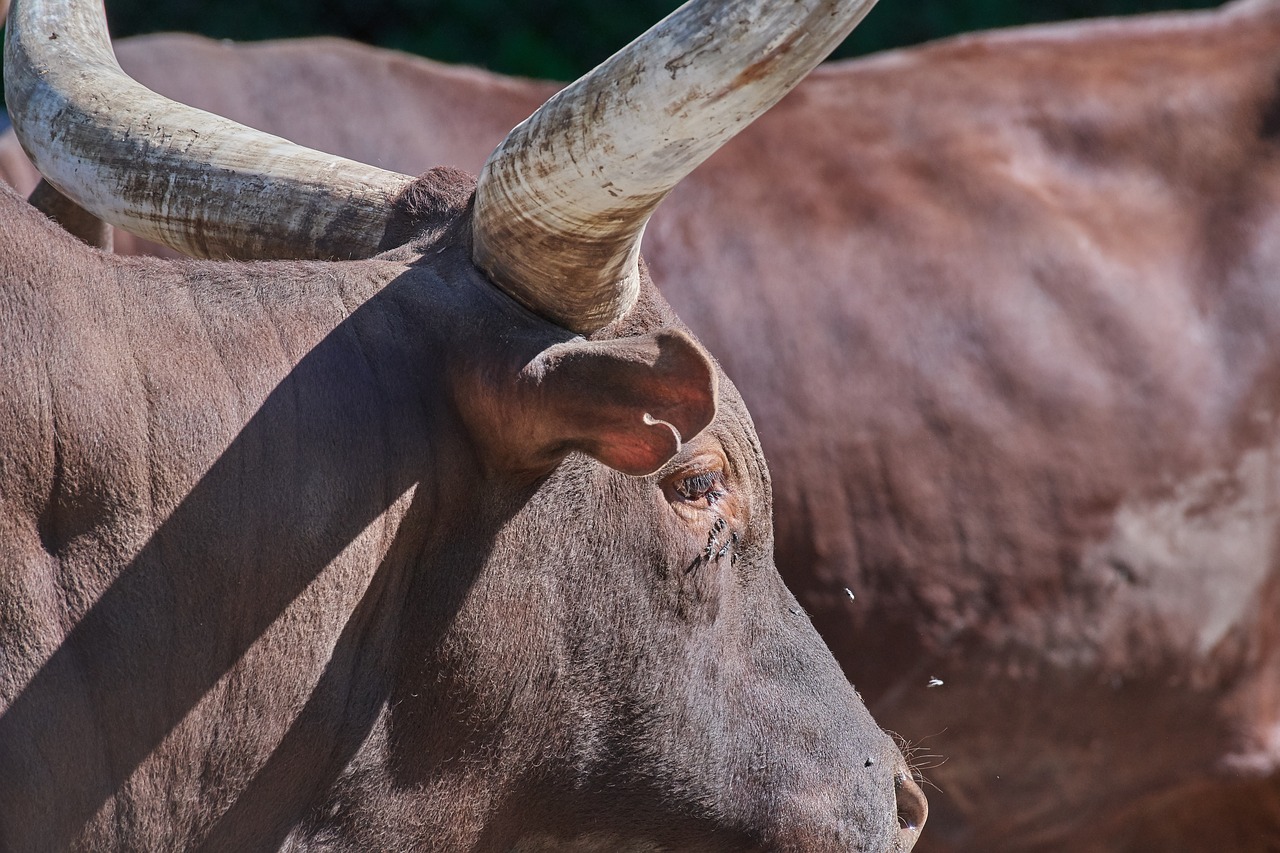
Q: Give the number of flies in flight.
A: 2